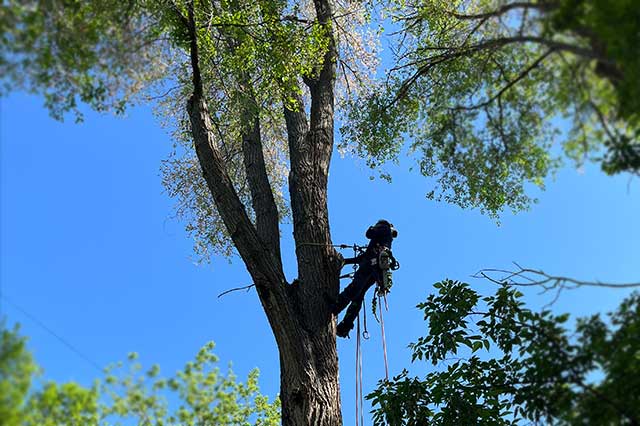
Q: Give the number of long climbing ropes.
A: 3